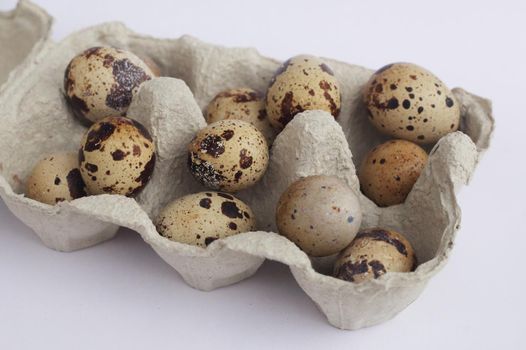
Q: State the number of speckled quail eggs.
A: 12